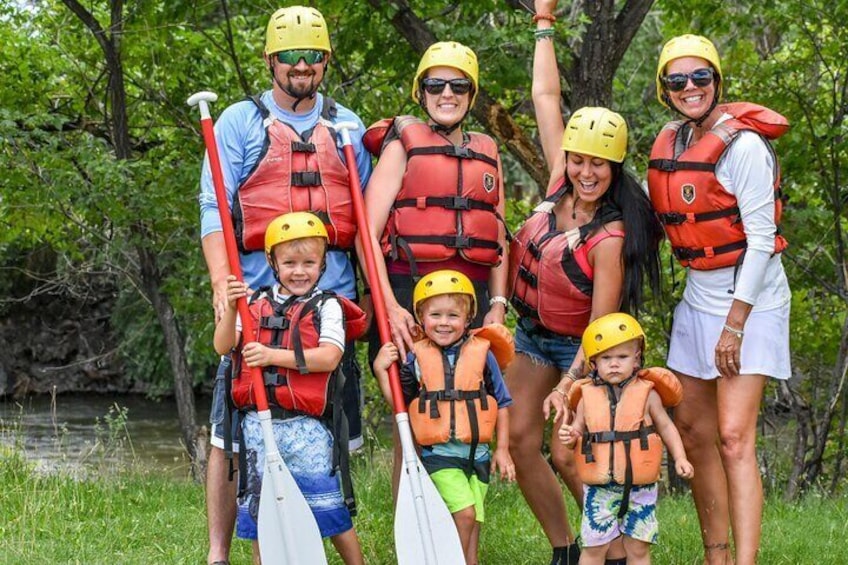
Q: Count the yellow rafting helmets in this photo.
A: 7